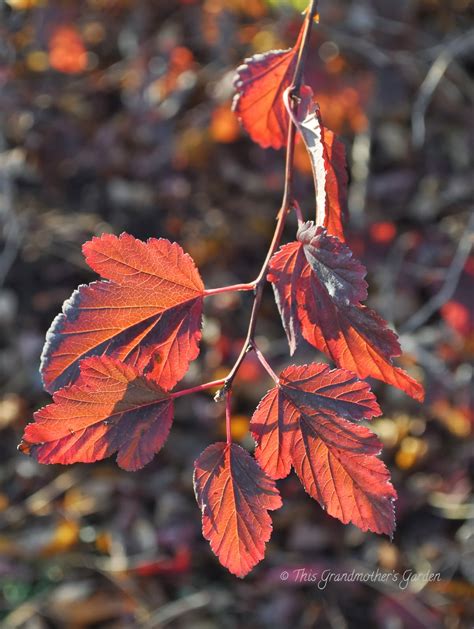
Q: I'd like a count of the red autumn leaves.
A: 7